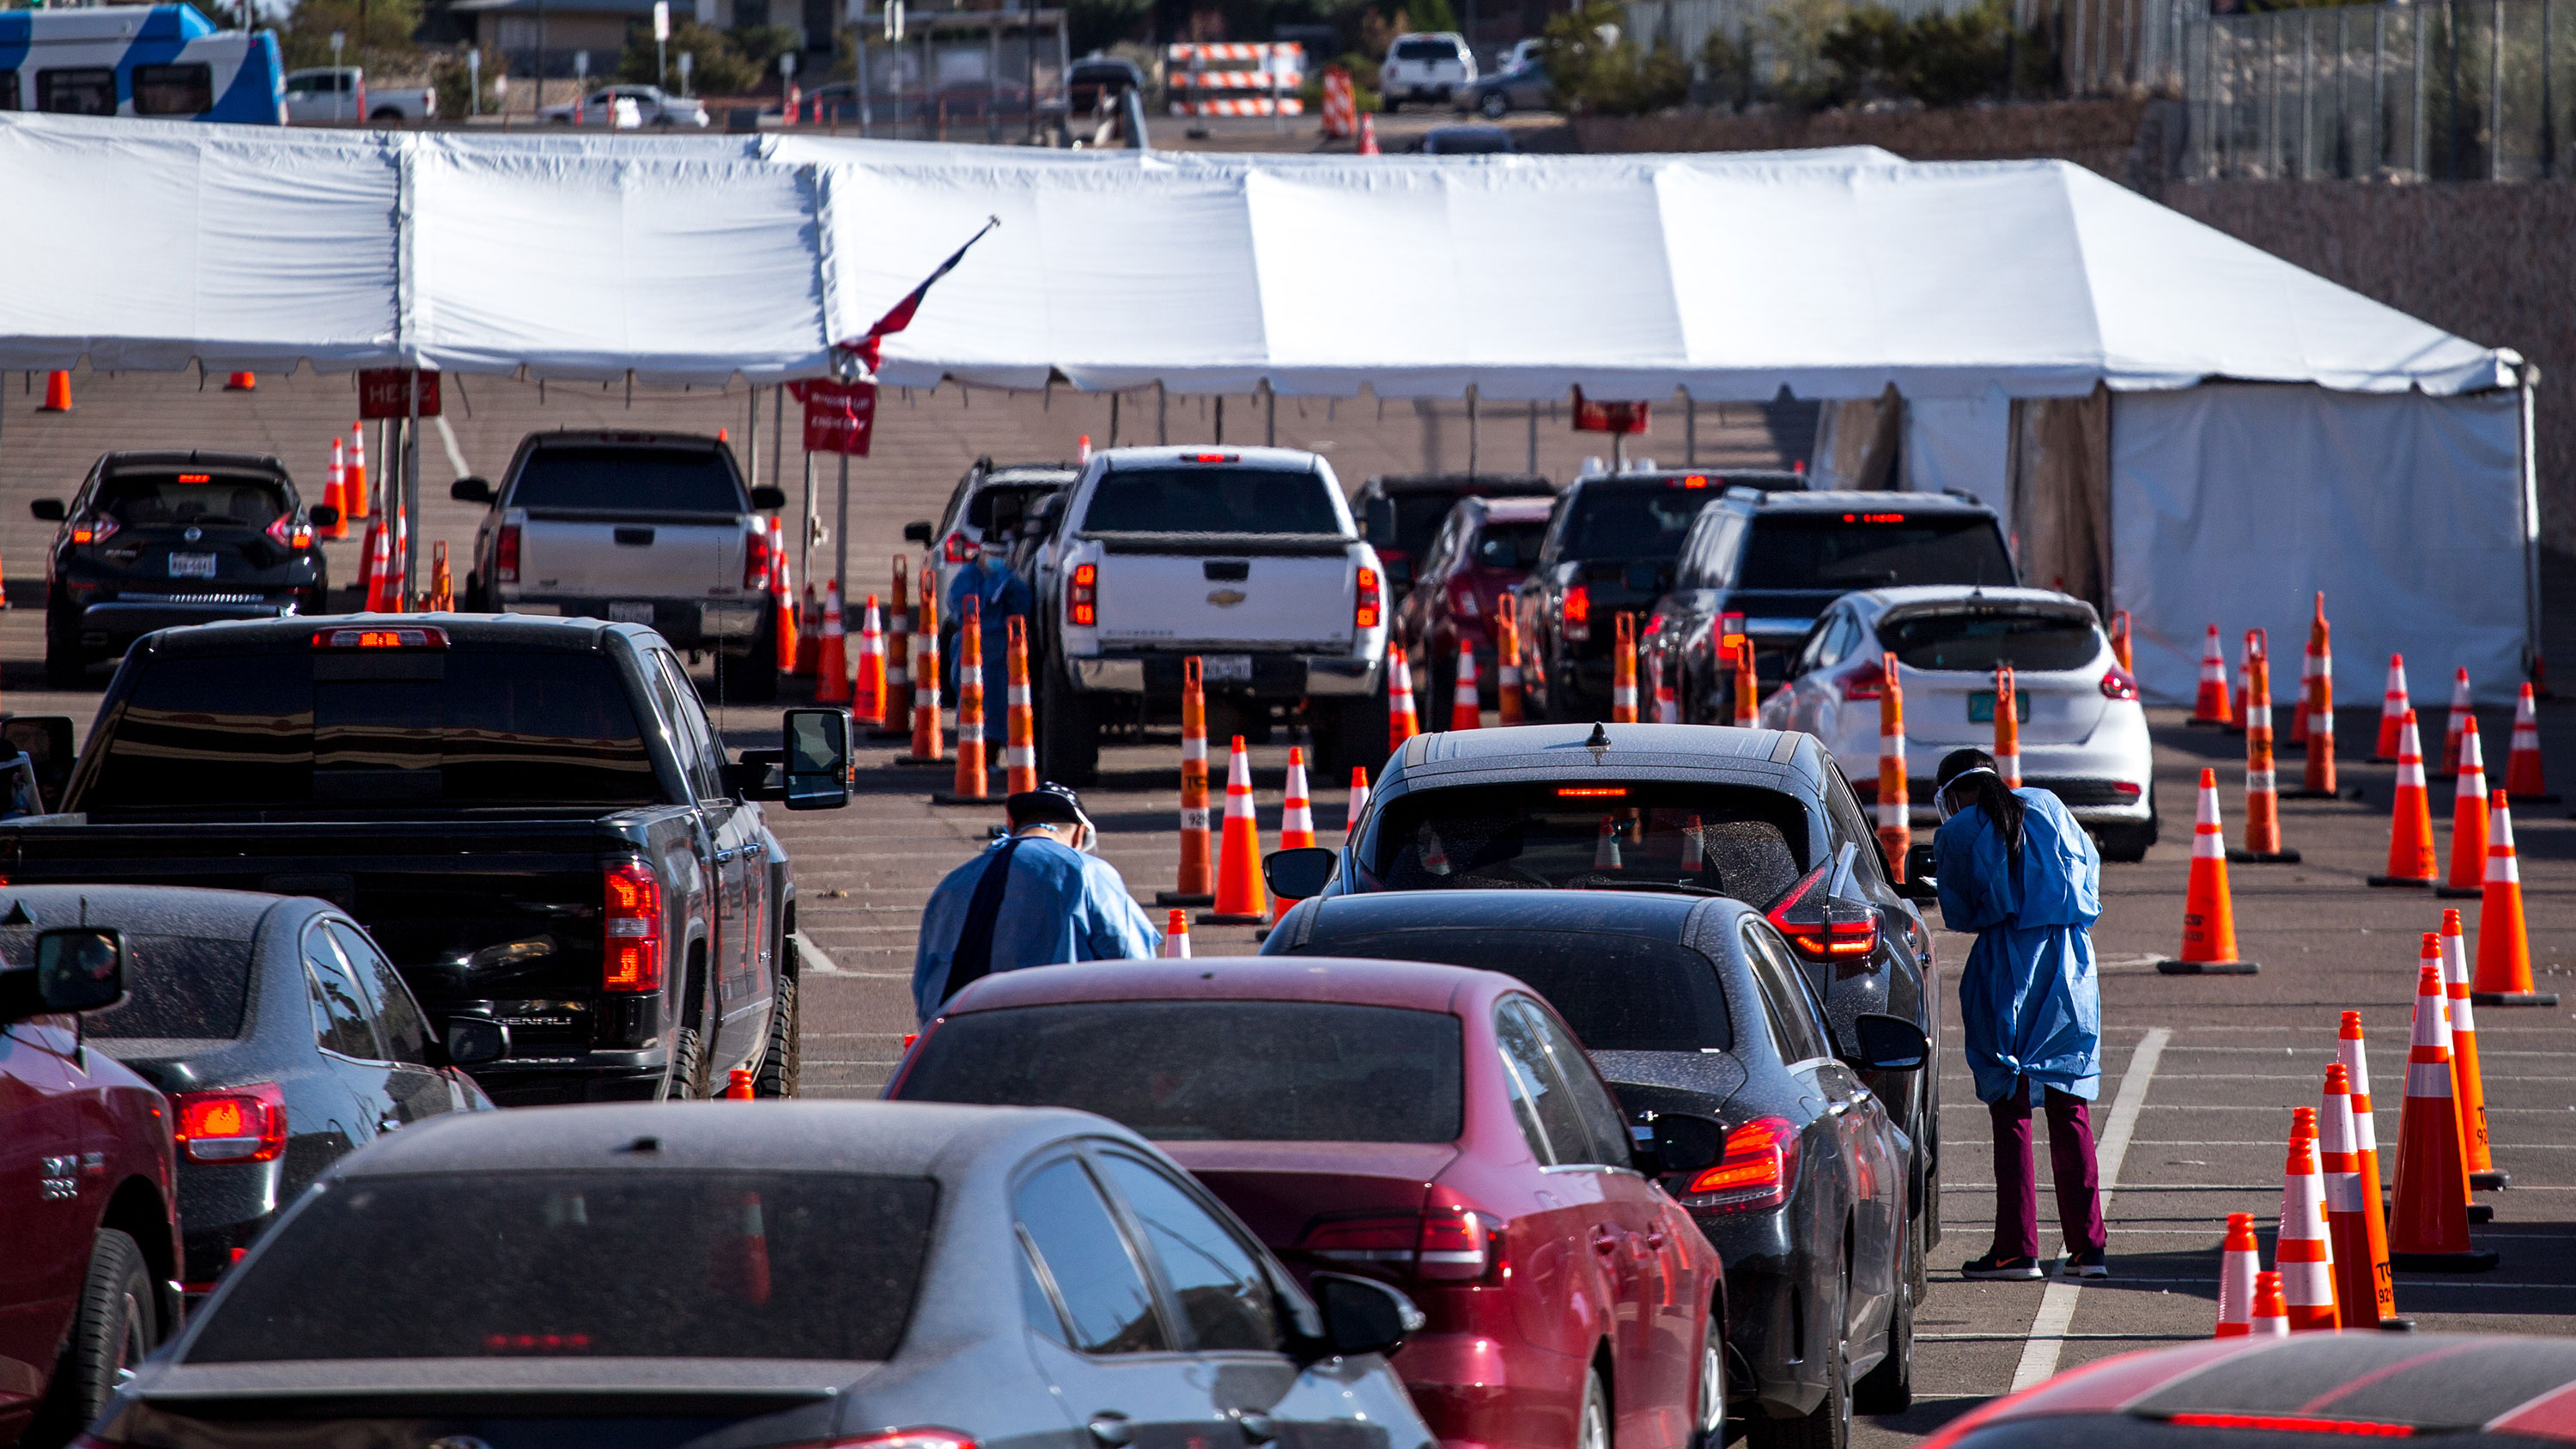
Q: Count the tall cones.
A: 14